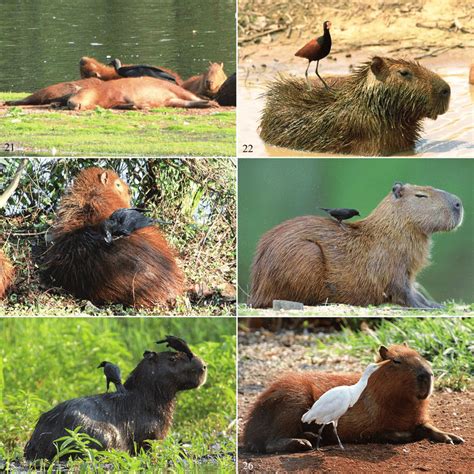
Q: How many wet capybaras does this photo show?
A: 2